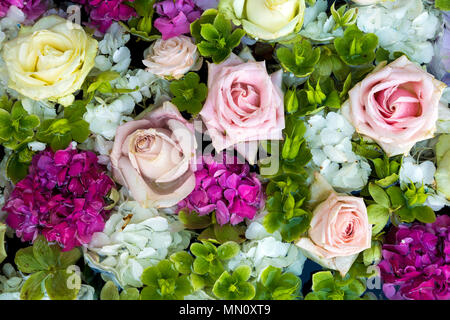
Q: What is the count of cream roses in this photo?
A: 2